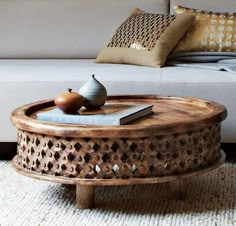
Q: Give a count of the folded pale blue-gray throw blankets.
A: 1